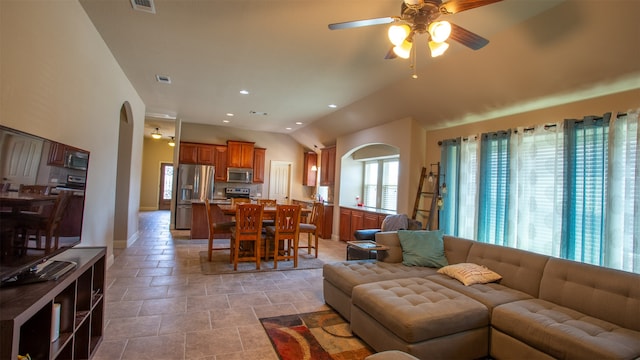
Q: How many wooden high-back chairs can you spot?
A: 6